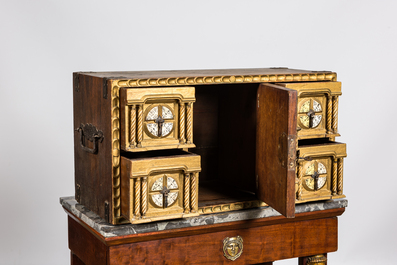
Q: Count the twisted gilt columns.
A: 13